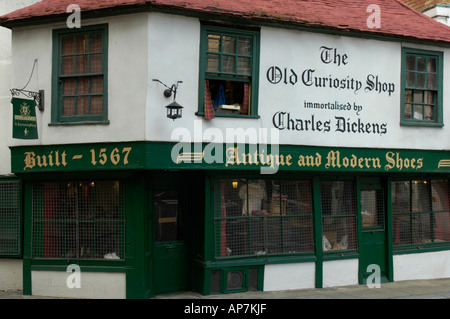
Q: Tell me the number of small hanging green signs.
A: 1